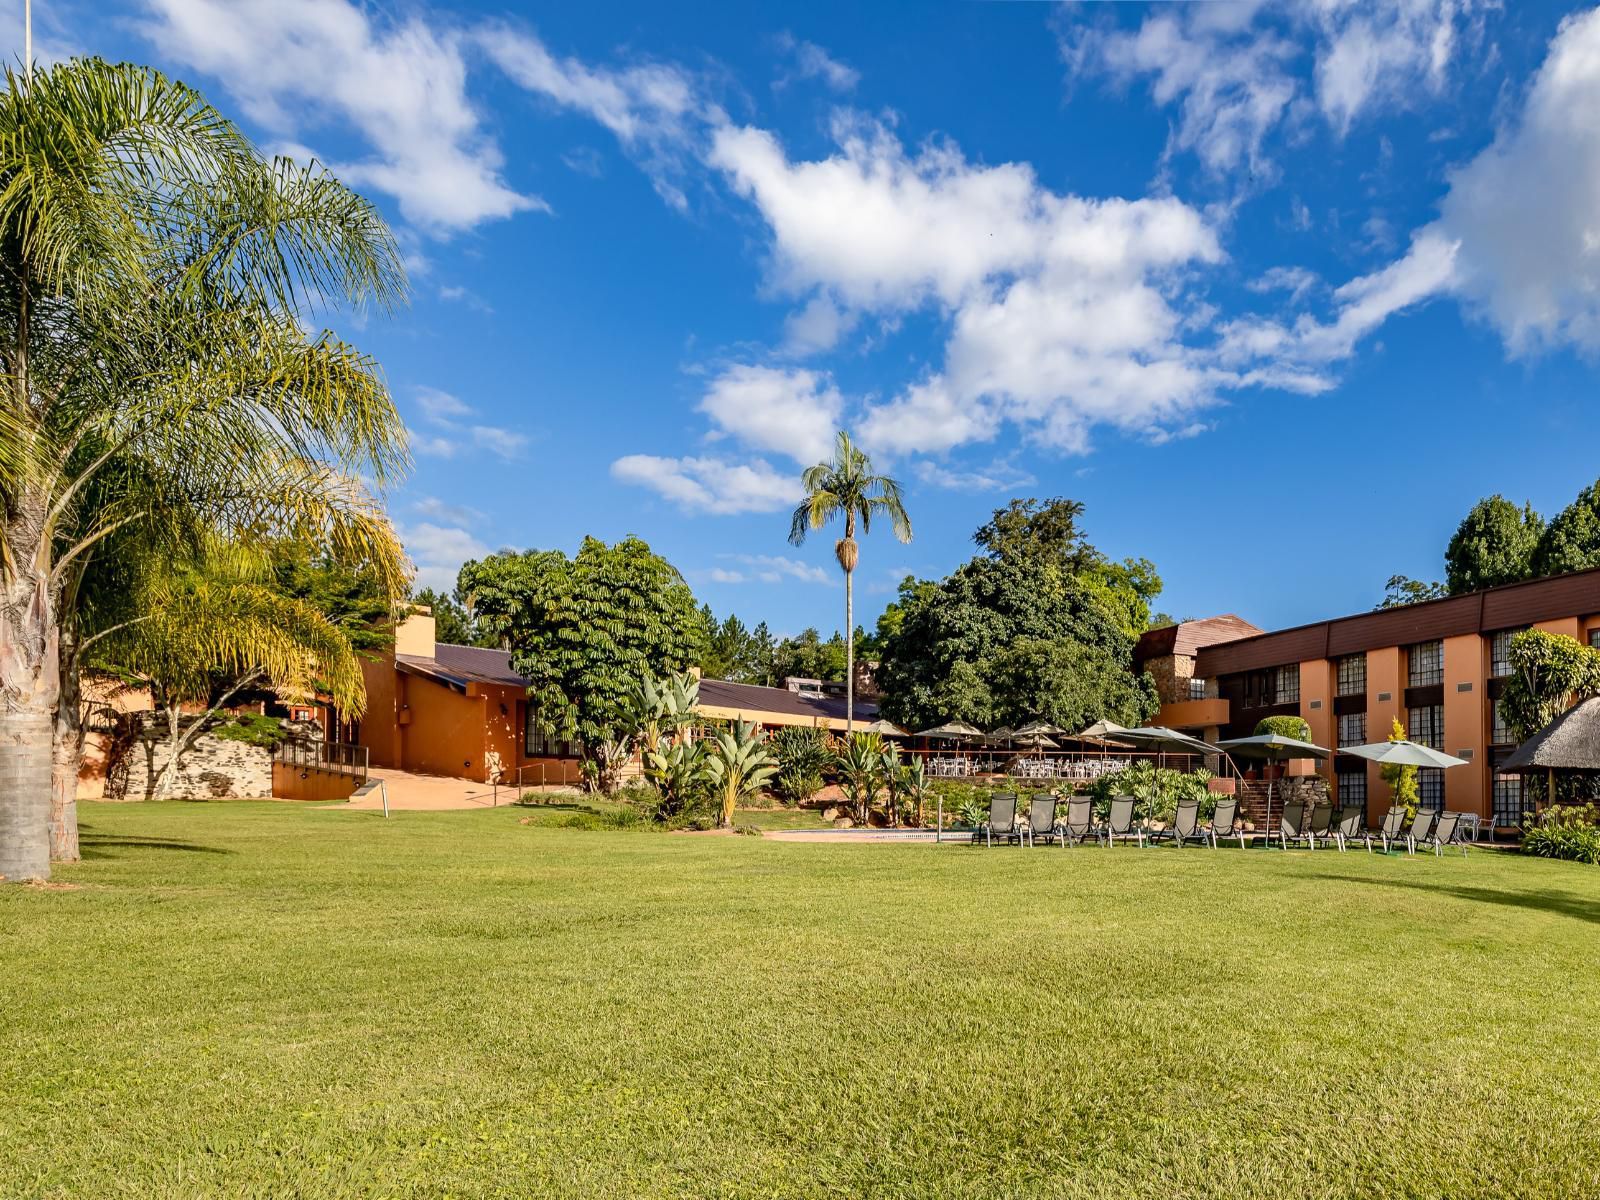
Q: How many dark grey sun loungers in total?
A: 12